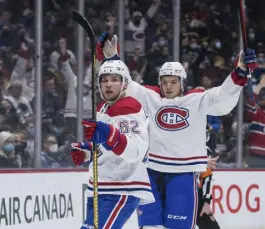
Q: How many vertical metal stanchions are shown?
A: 5